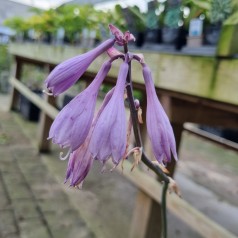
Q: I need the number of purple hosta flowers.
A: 5